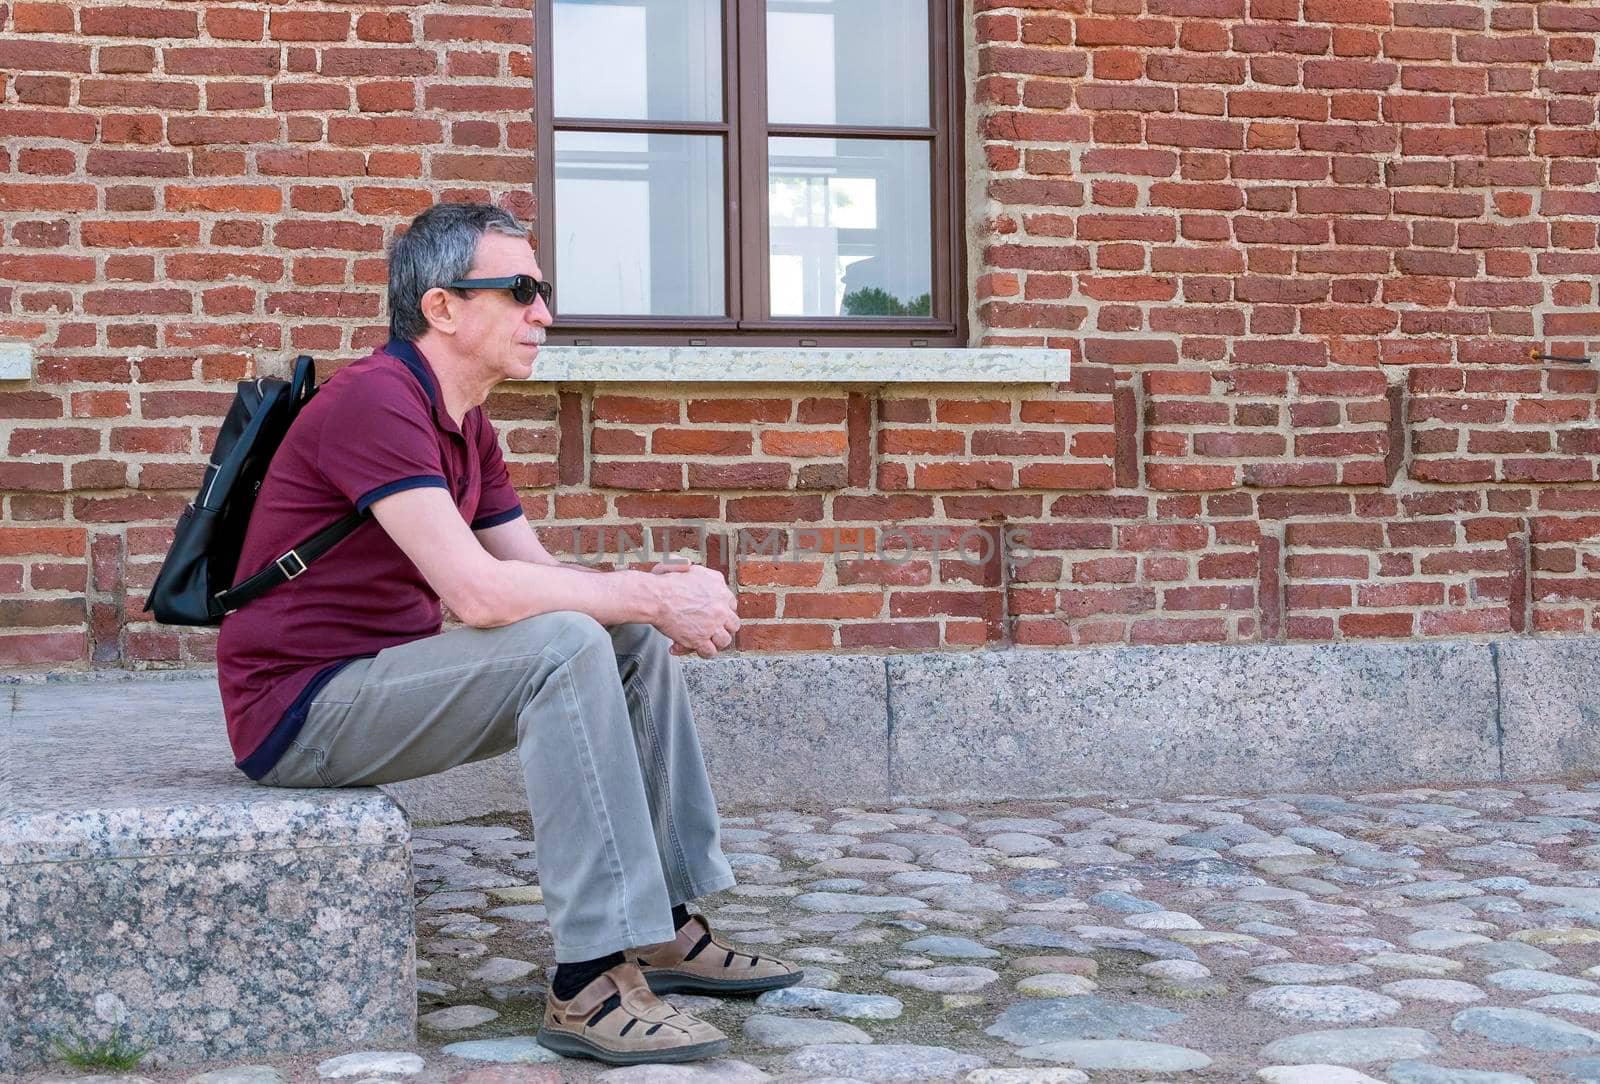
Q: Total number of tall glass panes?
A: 4